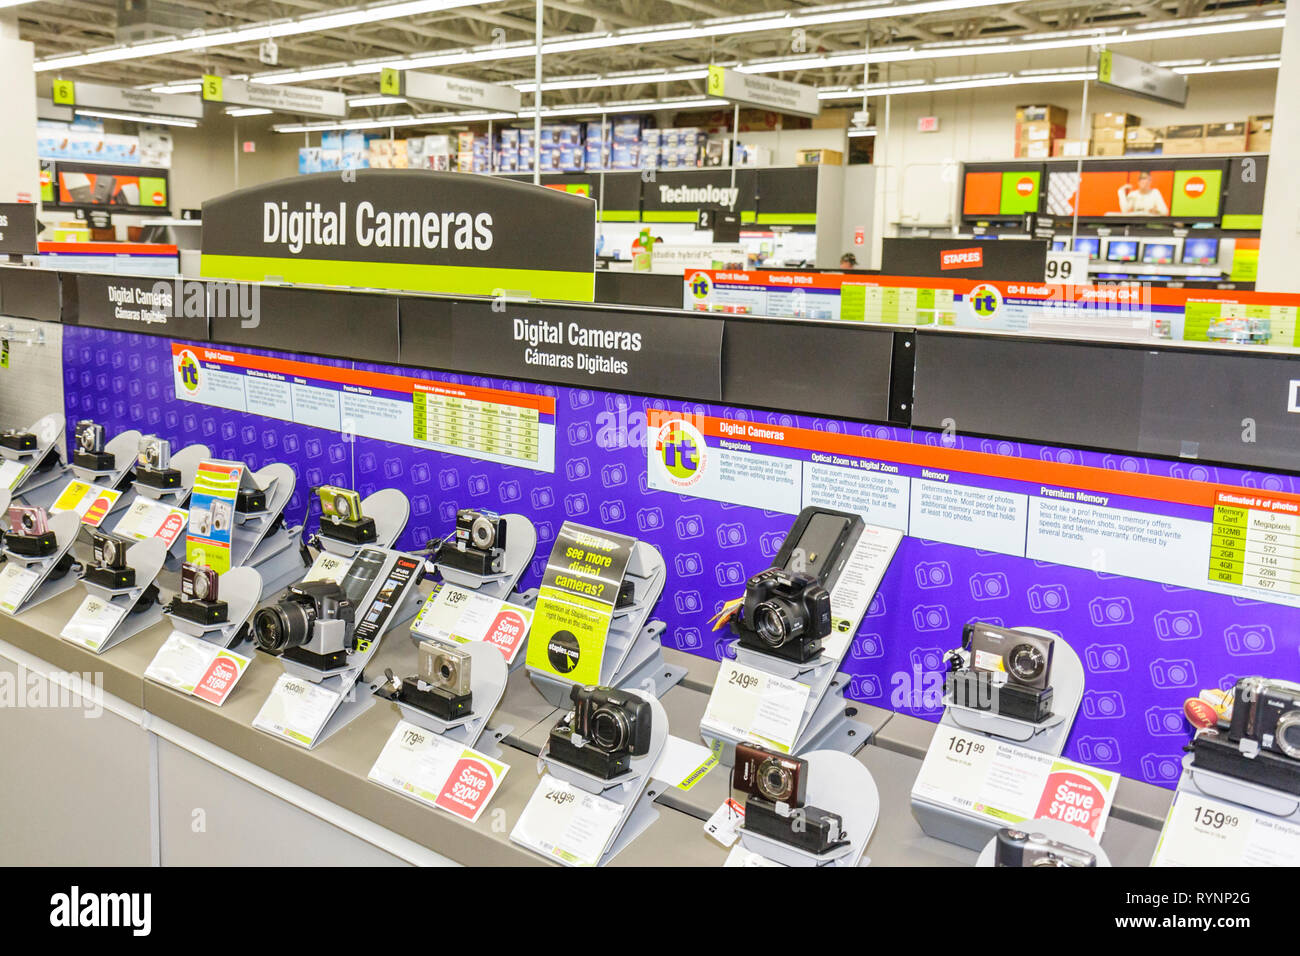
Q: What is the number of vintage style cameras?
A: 0